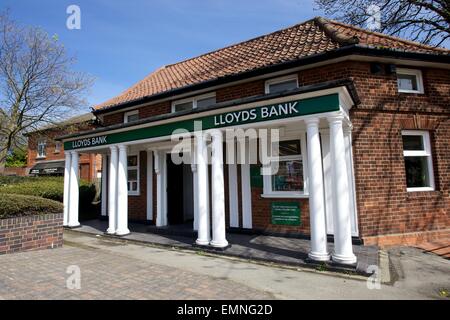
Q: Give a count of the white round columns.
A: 8